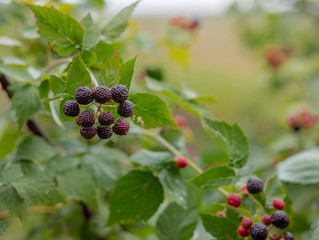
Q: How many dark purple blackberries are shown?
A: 14